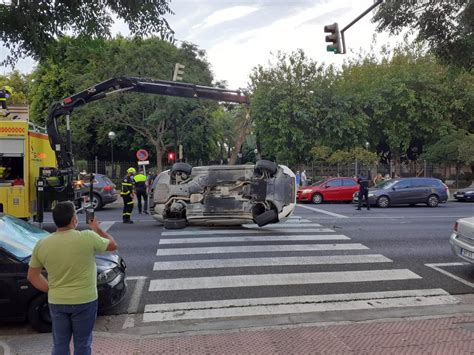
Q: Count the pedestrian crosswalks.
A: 1